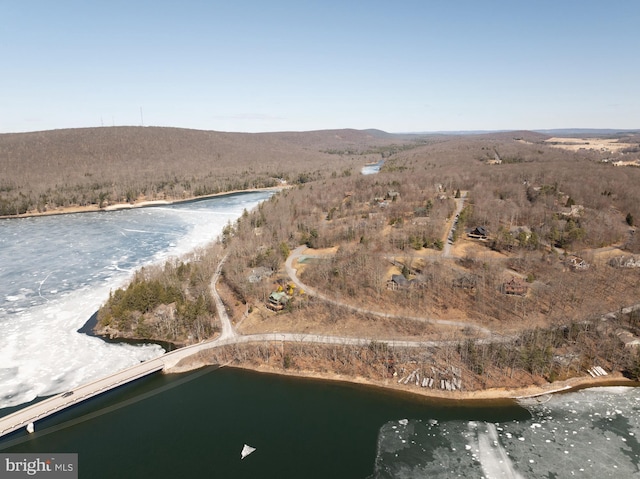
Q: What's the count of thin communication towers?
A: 3